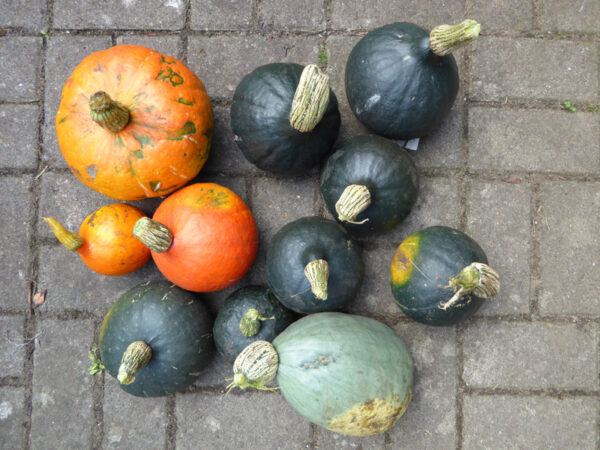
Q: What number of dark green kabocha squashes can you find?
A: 7